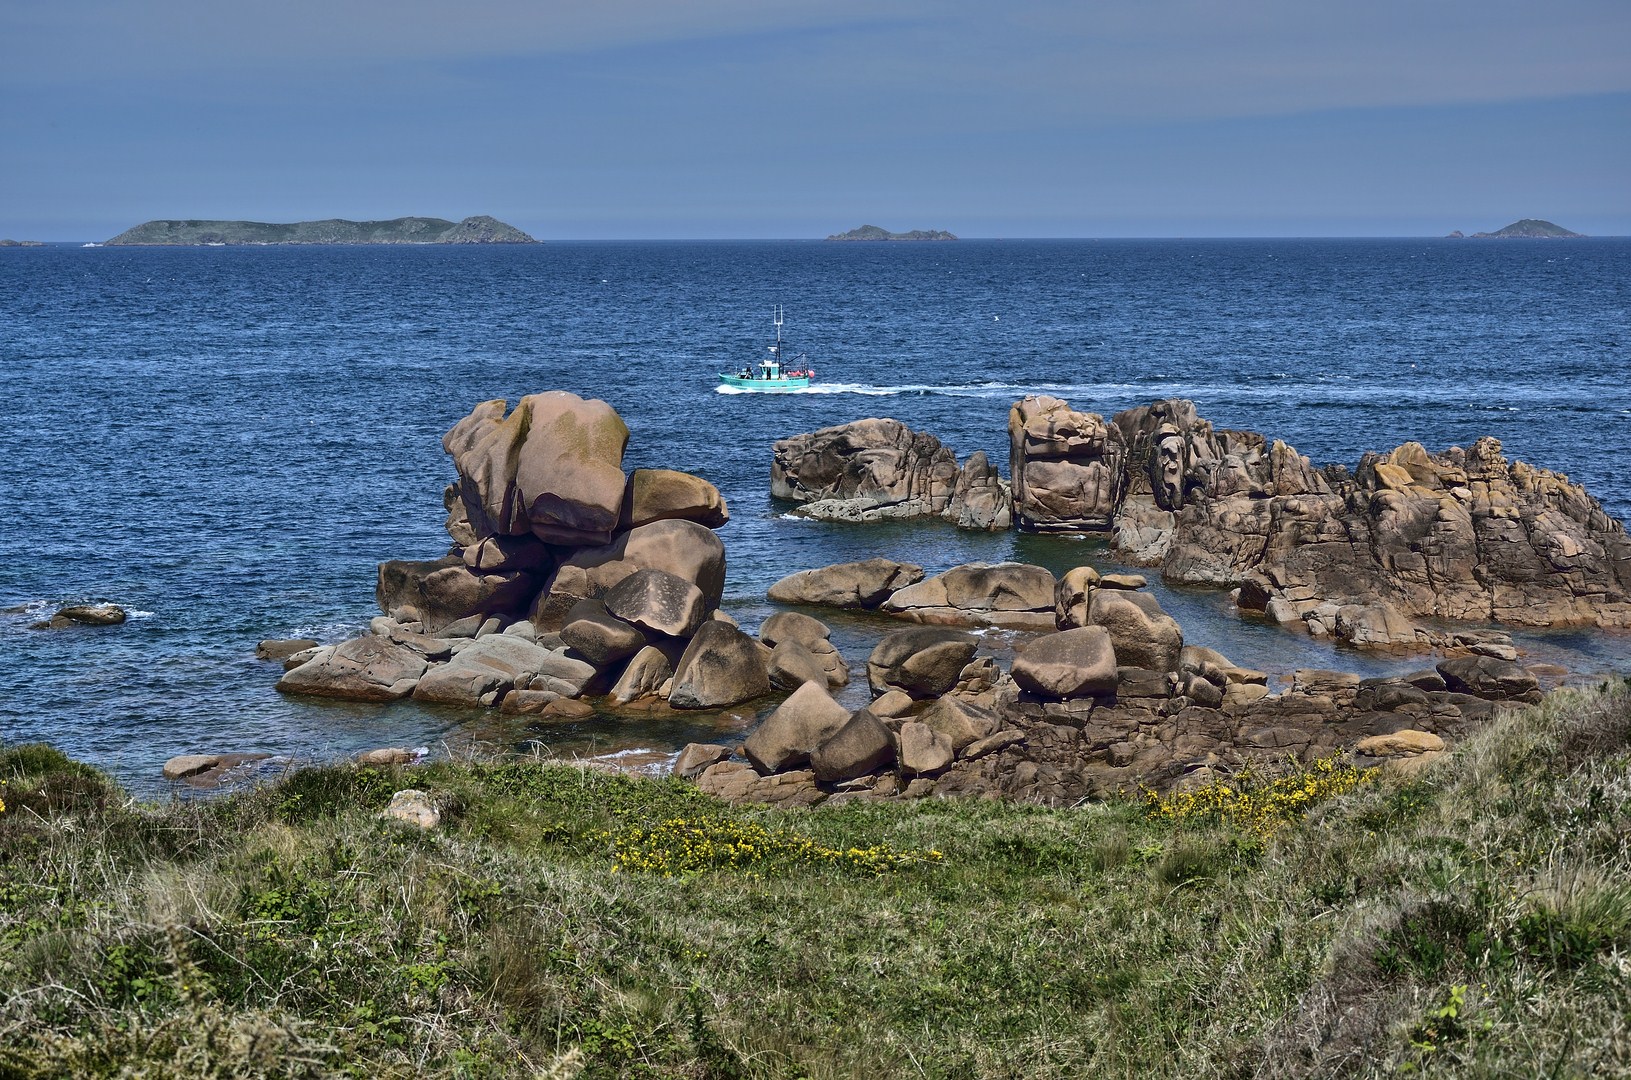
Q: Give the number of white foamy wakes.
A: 1